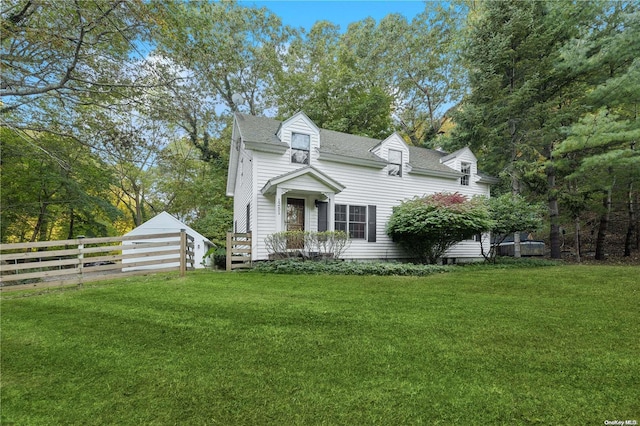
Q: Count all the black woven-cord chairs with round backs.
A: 0